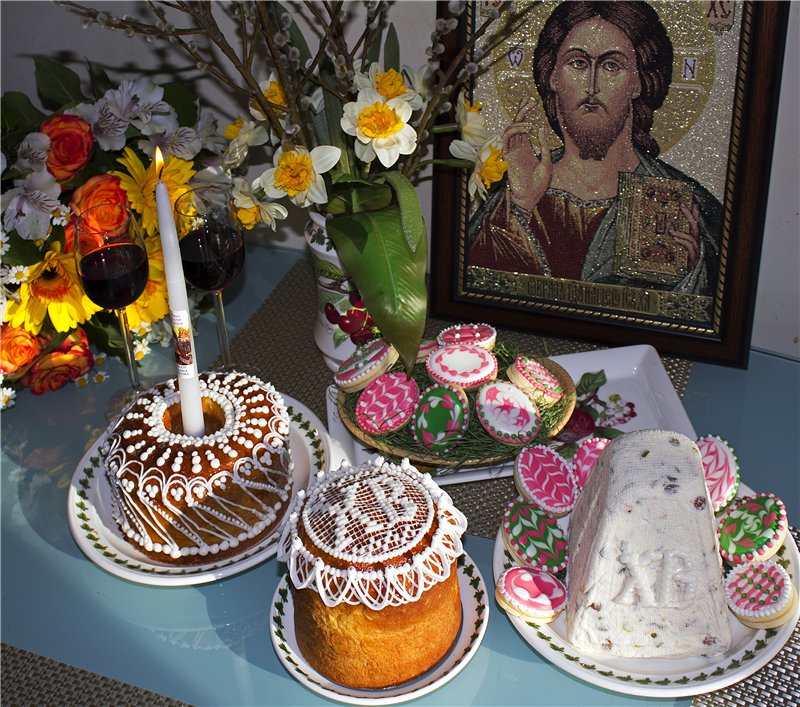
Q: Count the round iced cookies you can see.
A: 15